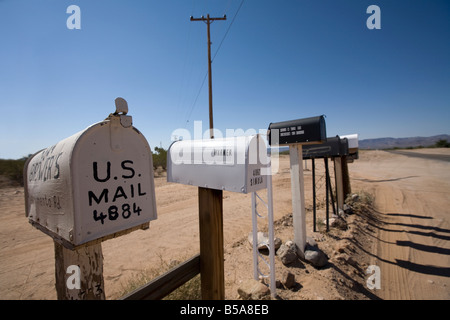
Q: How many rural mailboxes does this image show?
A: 6